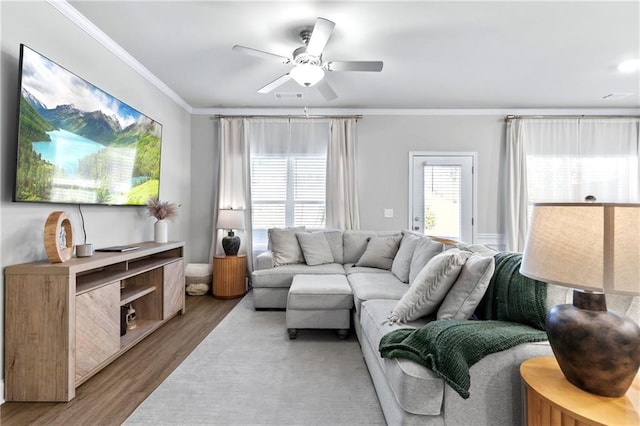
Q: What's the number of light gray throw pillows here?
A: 5